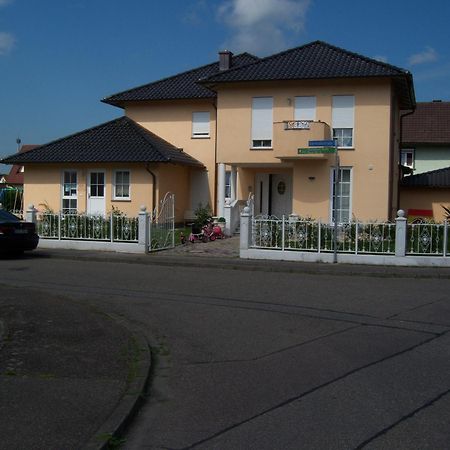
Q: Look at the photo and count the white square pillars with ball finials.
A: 4